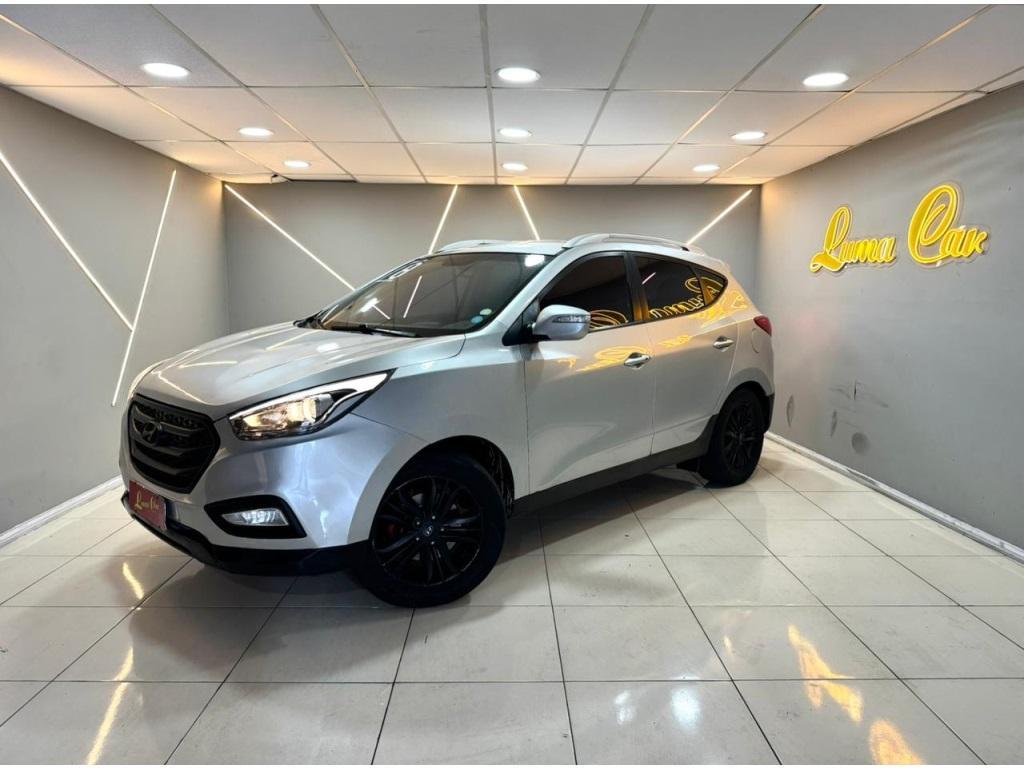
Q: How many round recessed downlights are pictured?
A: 9